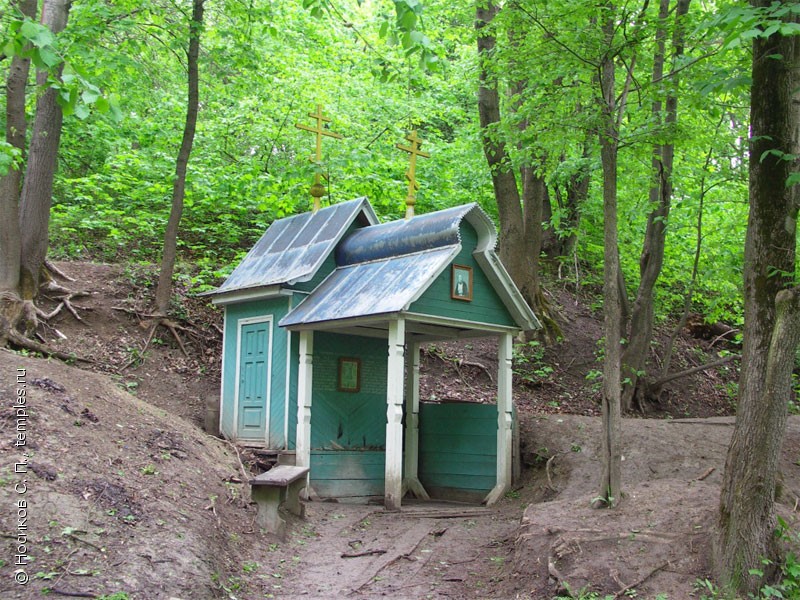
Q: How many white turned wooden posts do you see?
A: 4